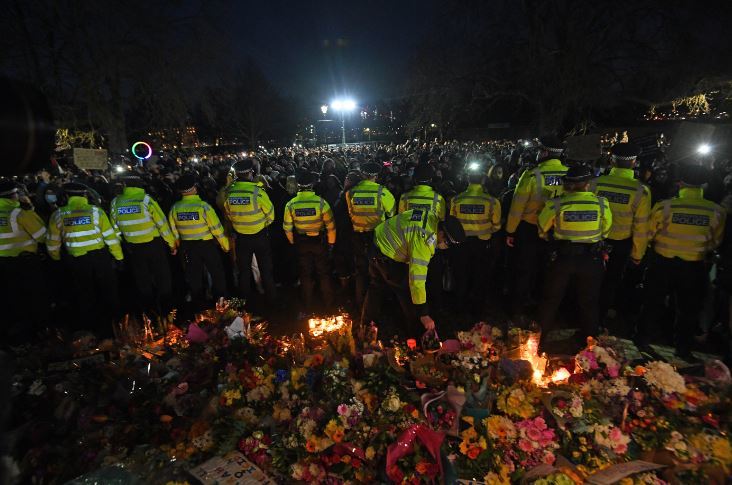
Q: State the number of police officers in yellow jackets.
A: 14